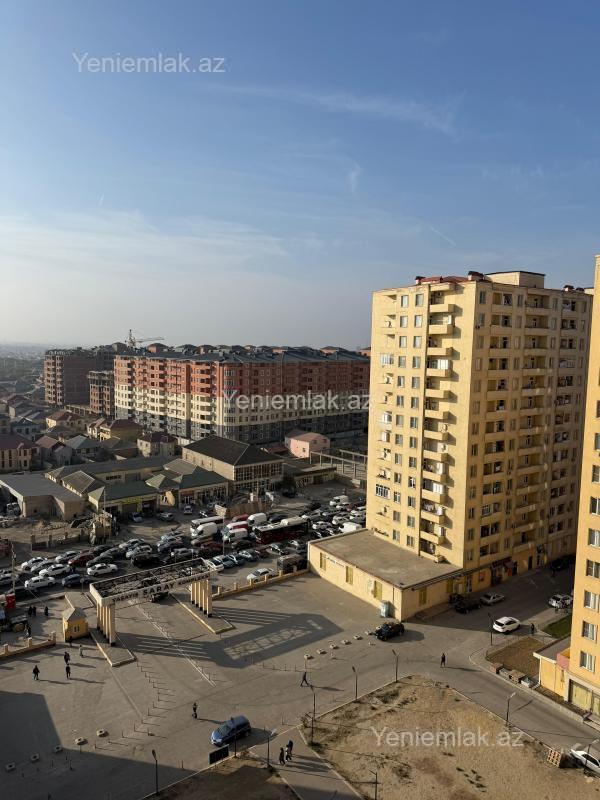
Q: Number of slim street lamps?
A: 11